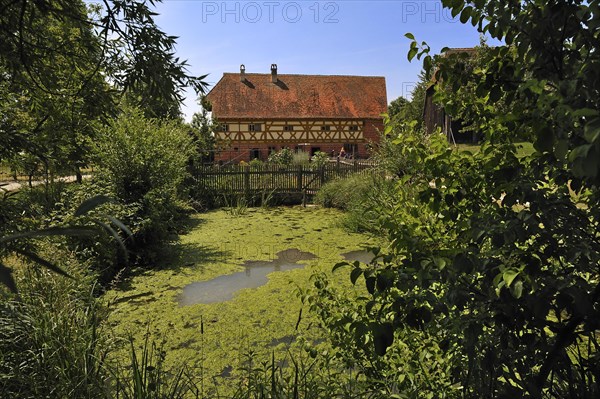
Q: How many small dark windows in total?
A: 5